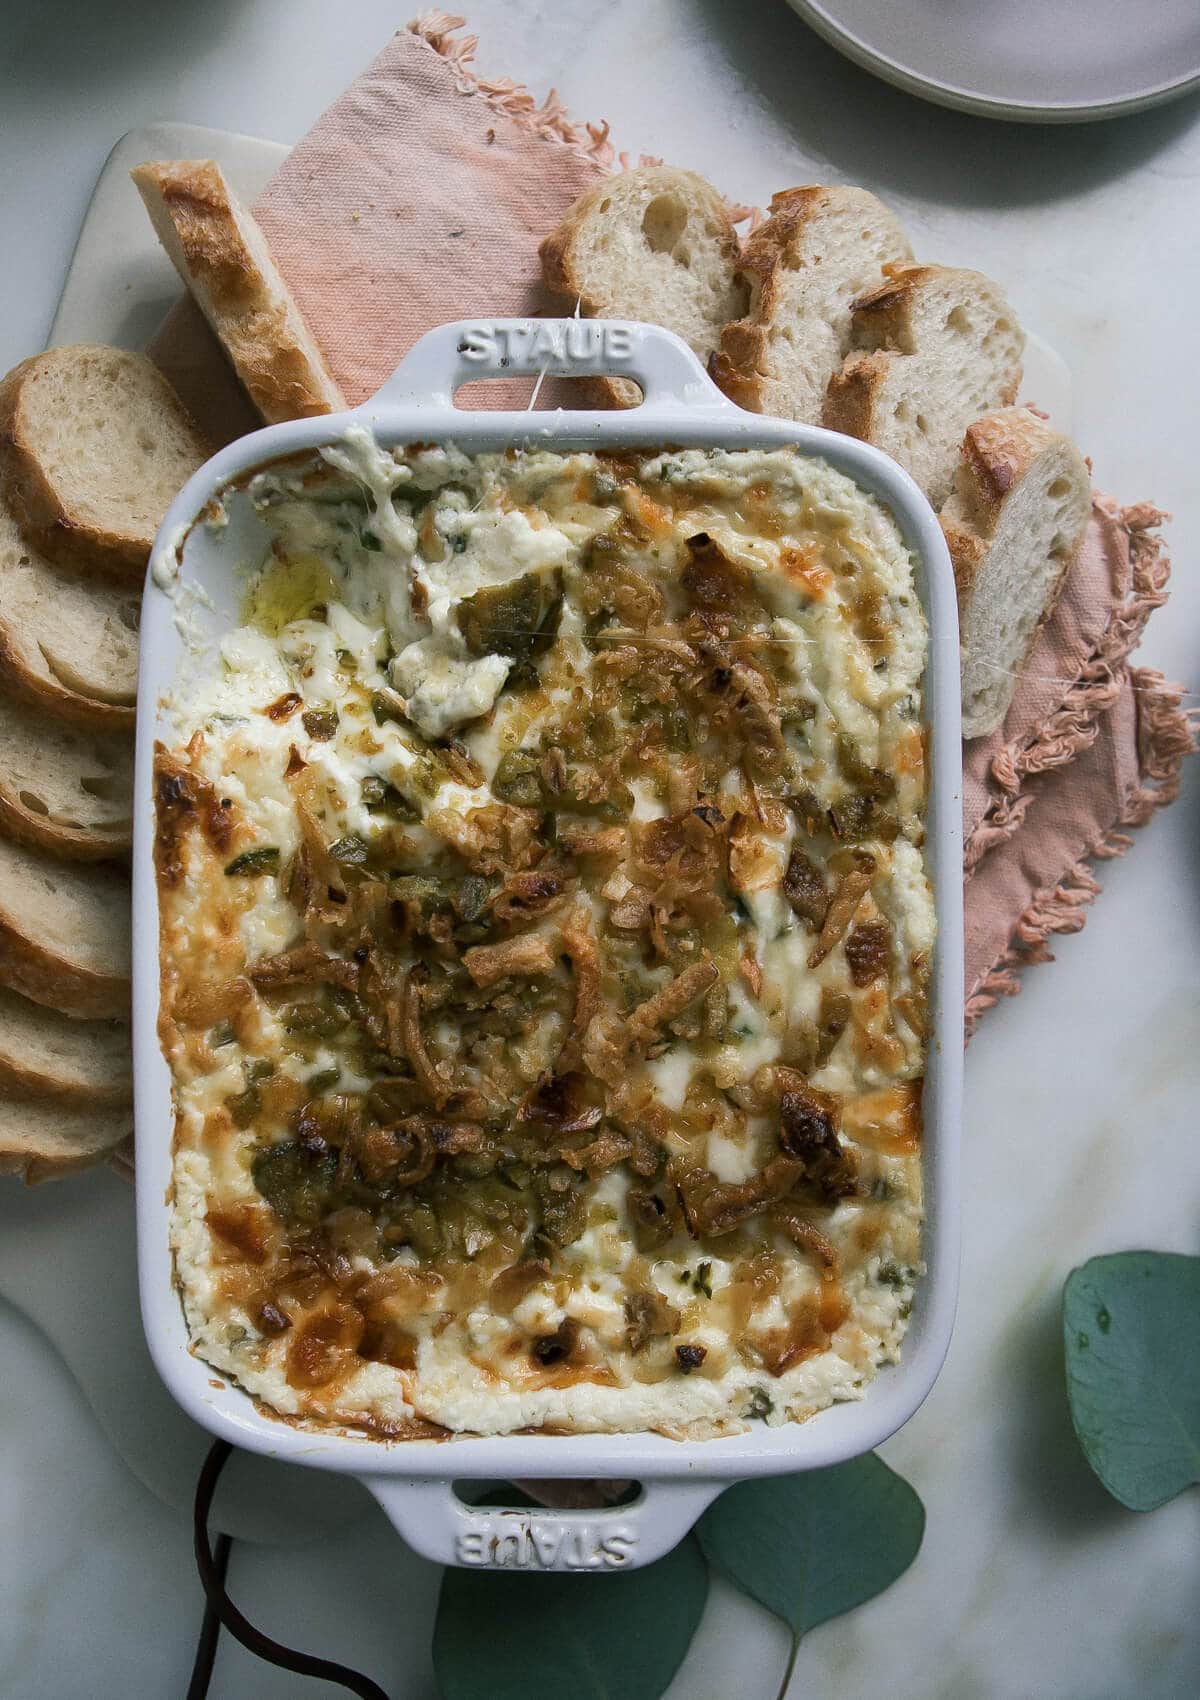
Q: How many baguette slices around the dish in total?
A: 11